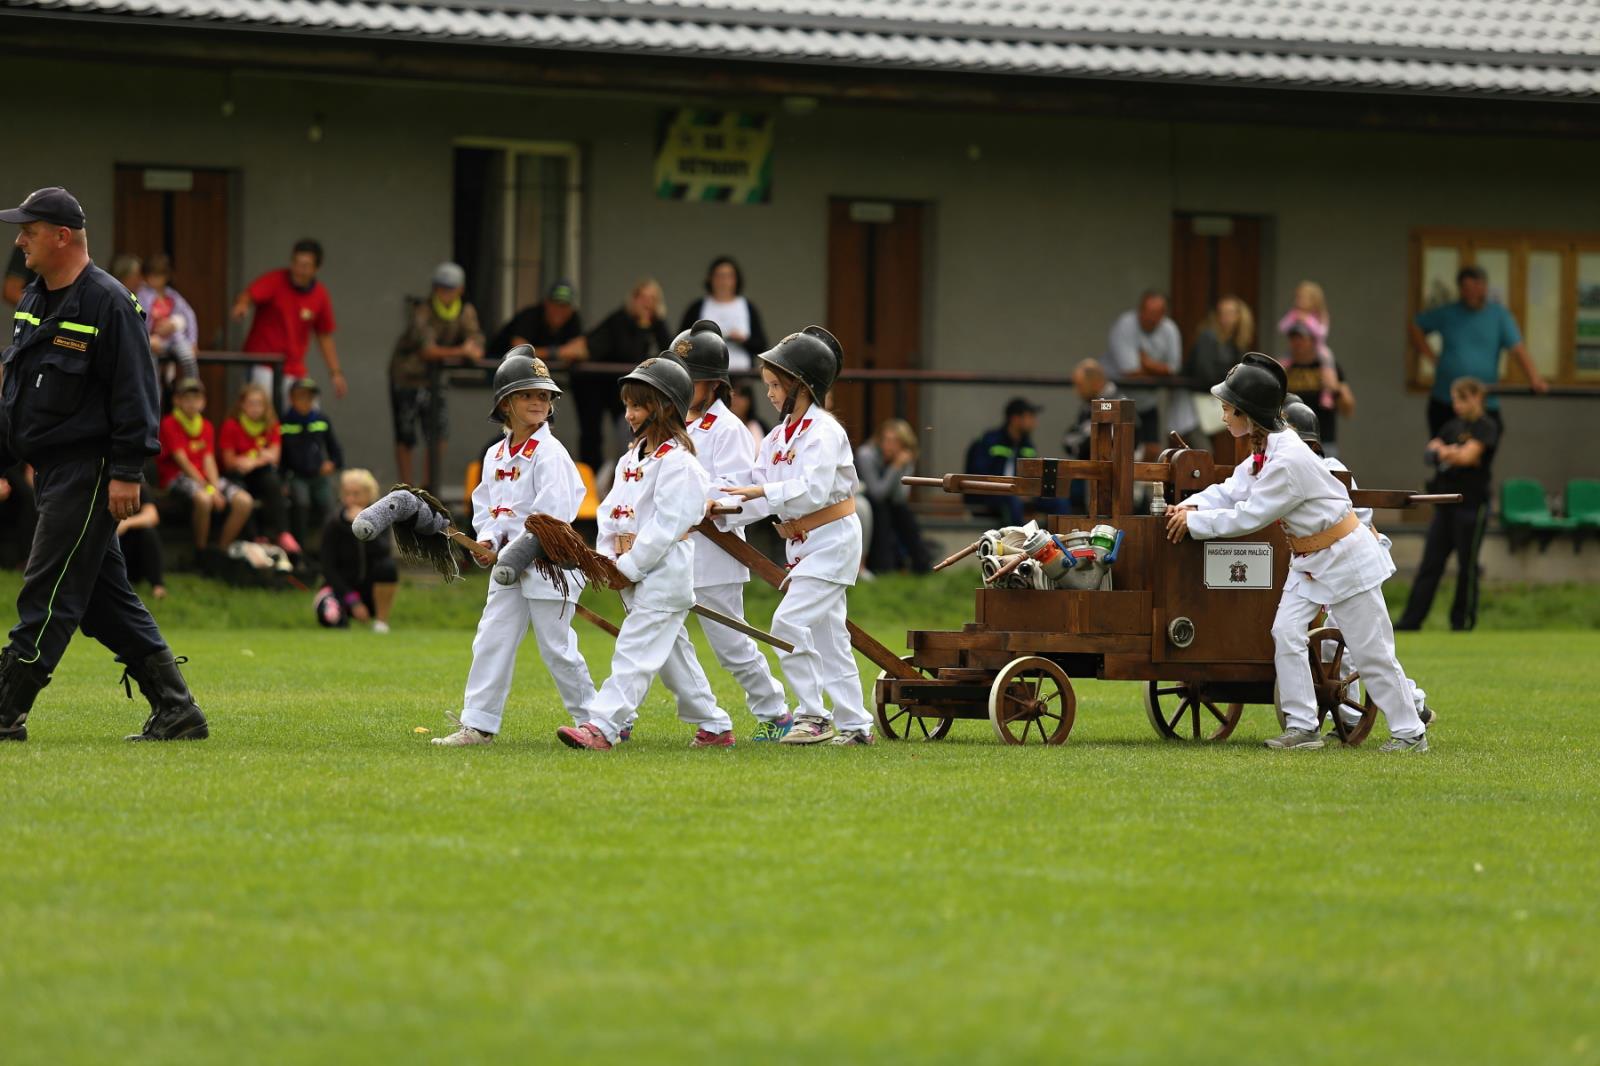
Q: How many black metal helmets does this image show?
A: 6